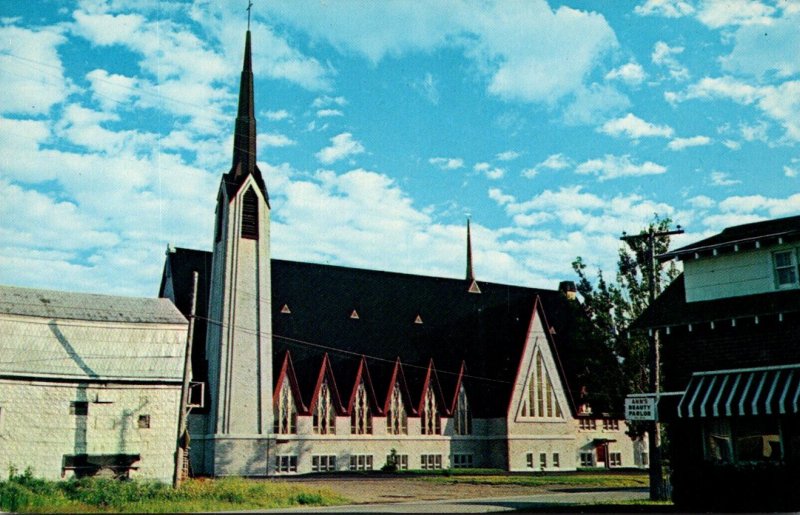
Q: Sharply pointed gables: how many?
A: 7